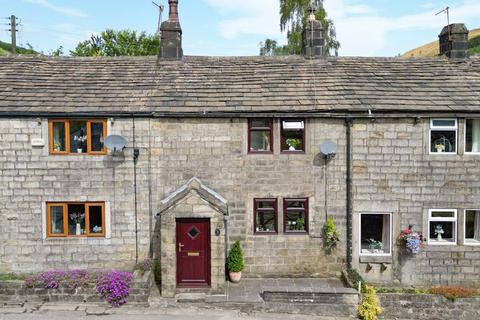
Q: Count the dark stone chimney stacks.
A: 3